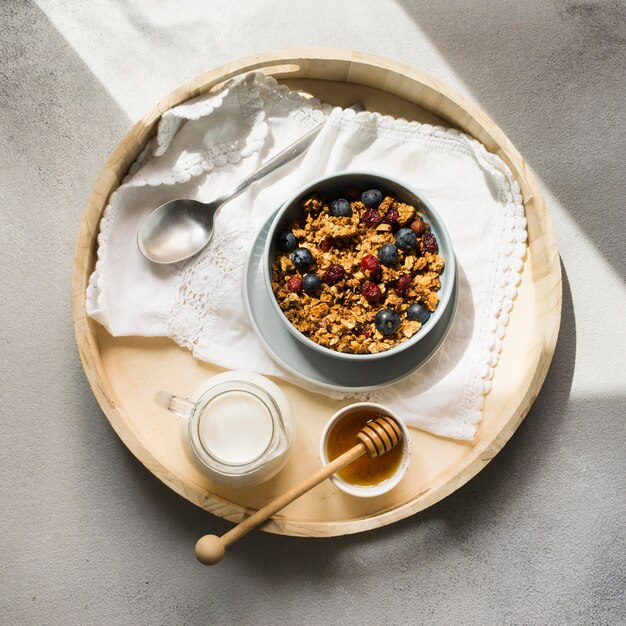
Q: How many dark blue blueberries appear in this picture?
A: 9